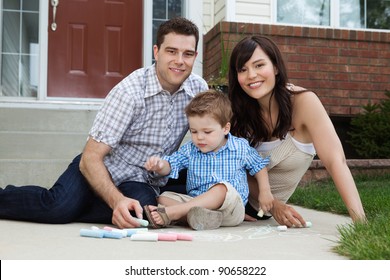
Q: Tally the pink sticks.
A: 3